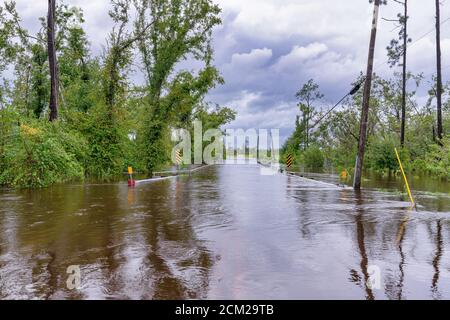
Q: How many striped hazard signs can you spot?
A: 2